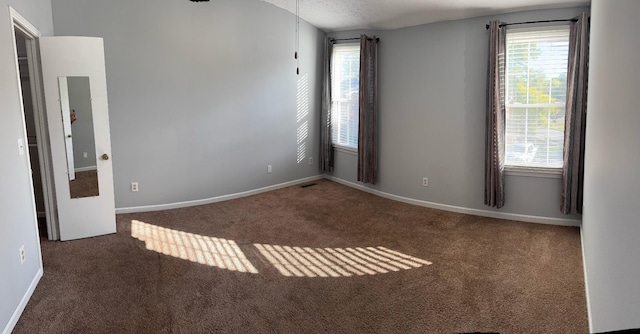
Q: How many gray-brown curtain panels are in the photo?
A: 4